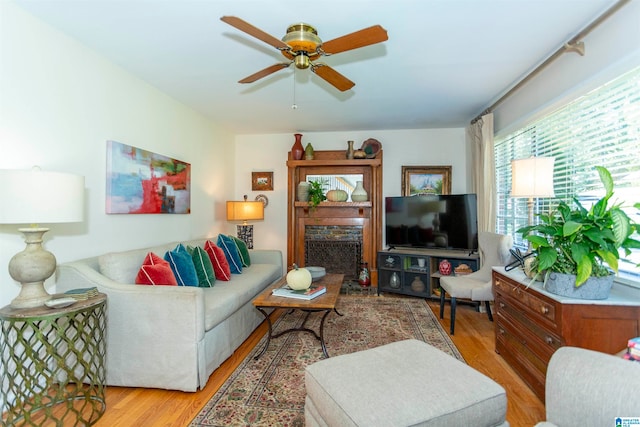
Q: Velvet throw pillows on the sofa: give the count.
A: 6